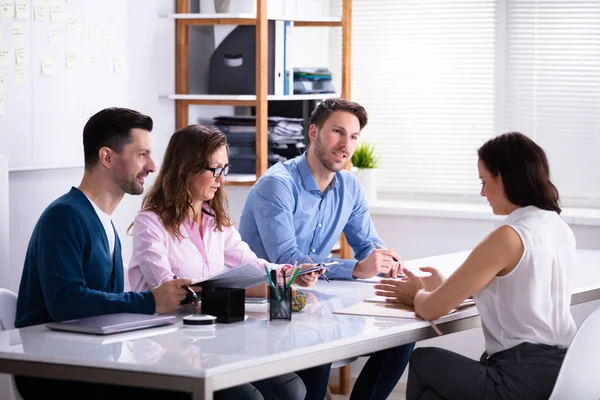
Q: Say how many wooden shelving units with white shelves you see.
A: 1